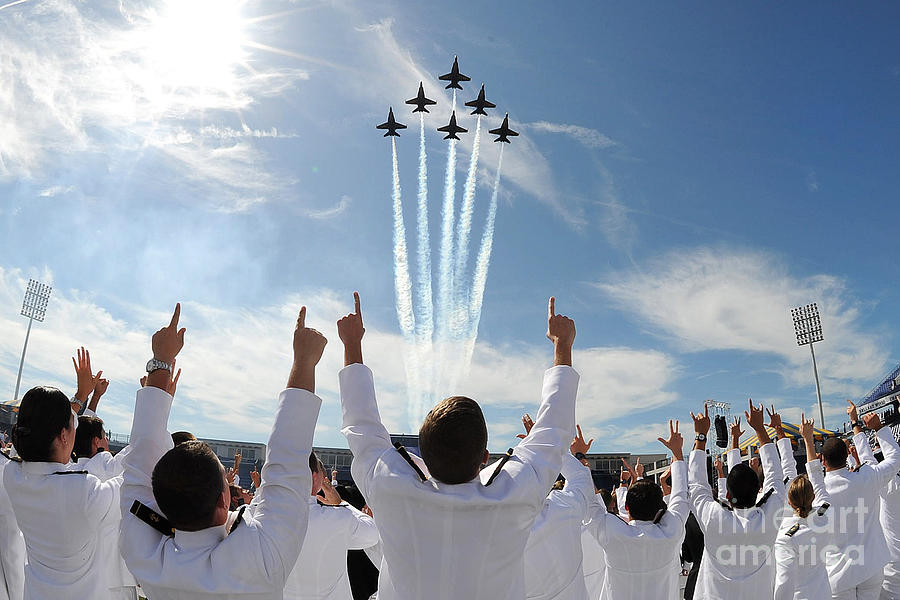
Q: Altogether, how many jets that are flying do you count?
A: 6